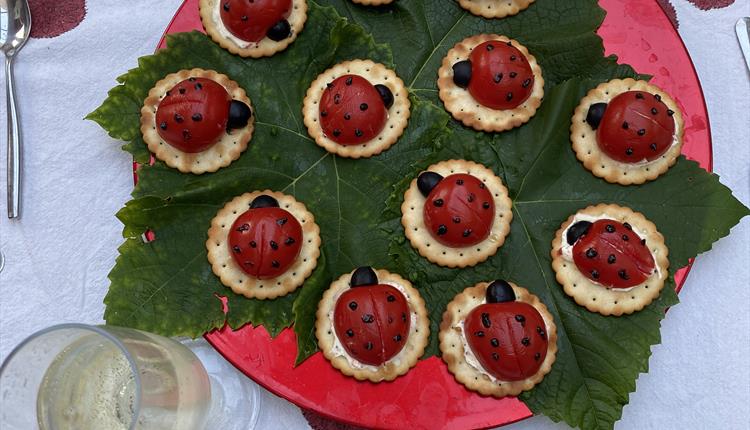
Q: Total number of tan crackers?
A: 12